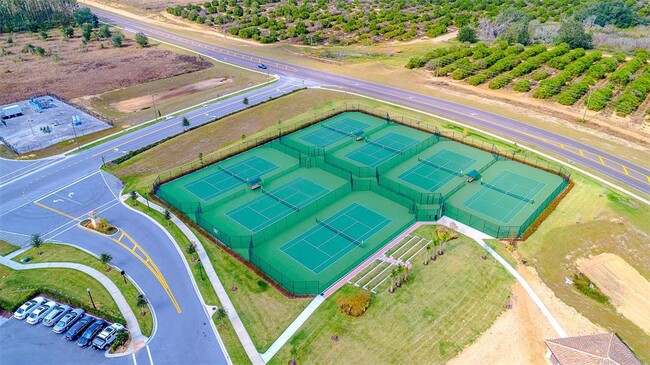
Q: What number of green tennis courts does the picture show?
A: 7